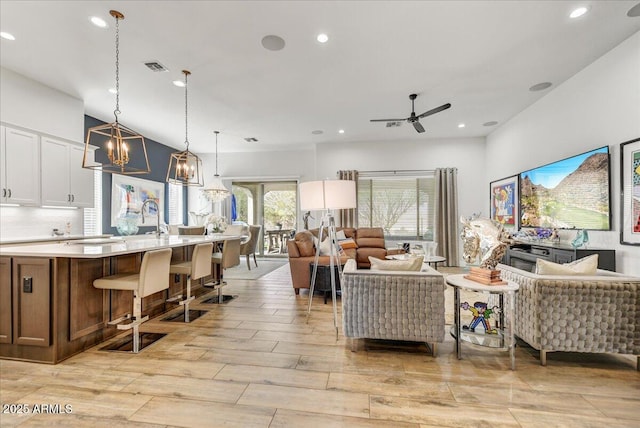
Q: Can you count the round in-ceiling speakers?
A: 5